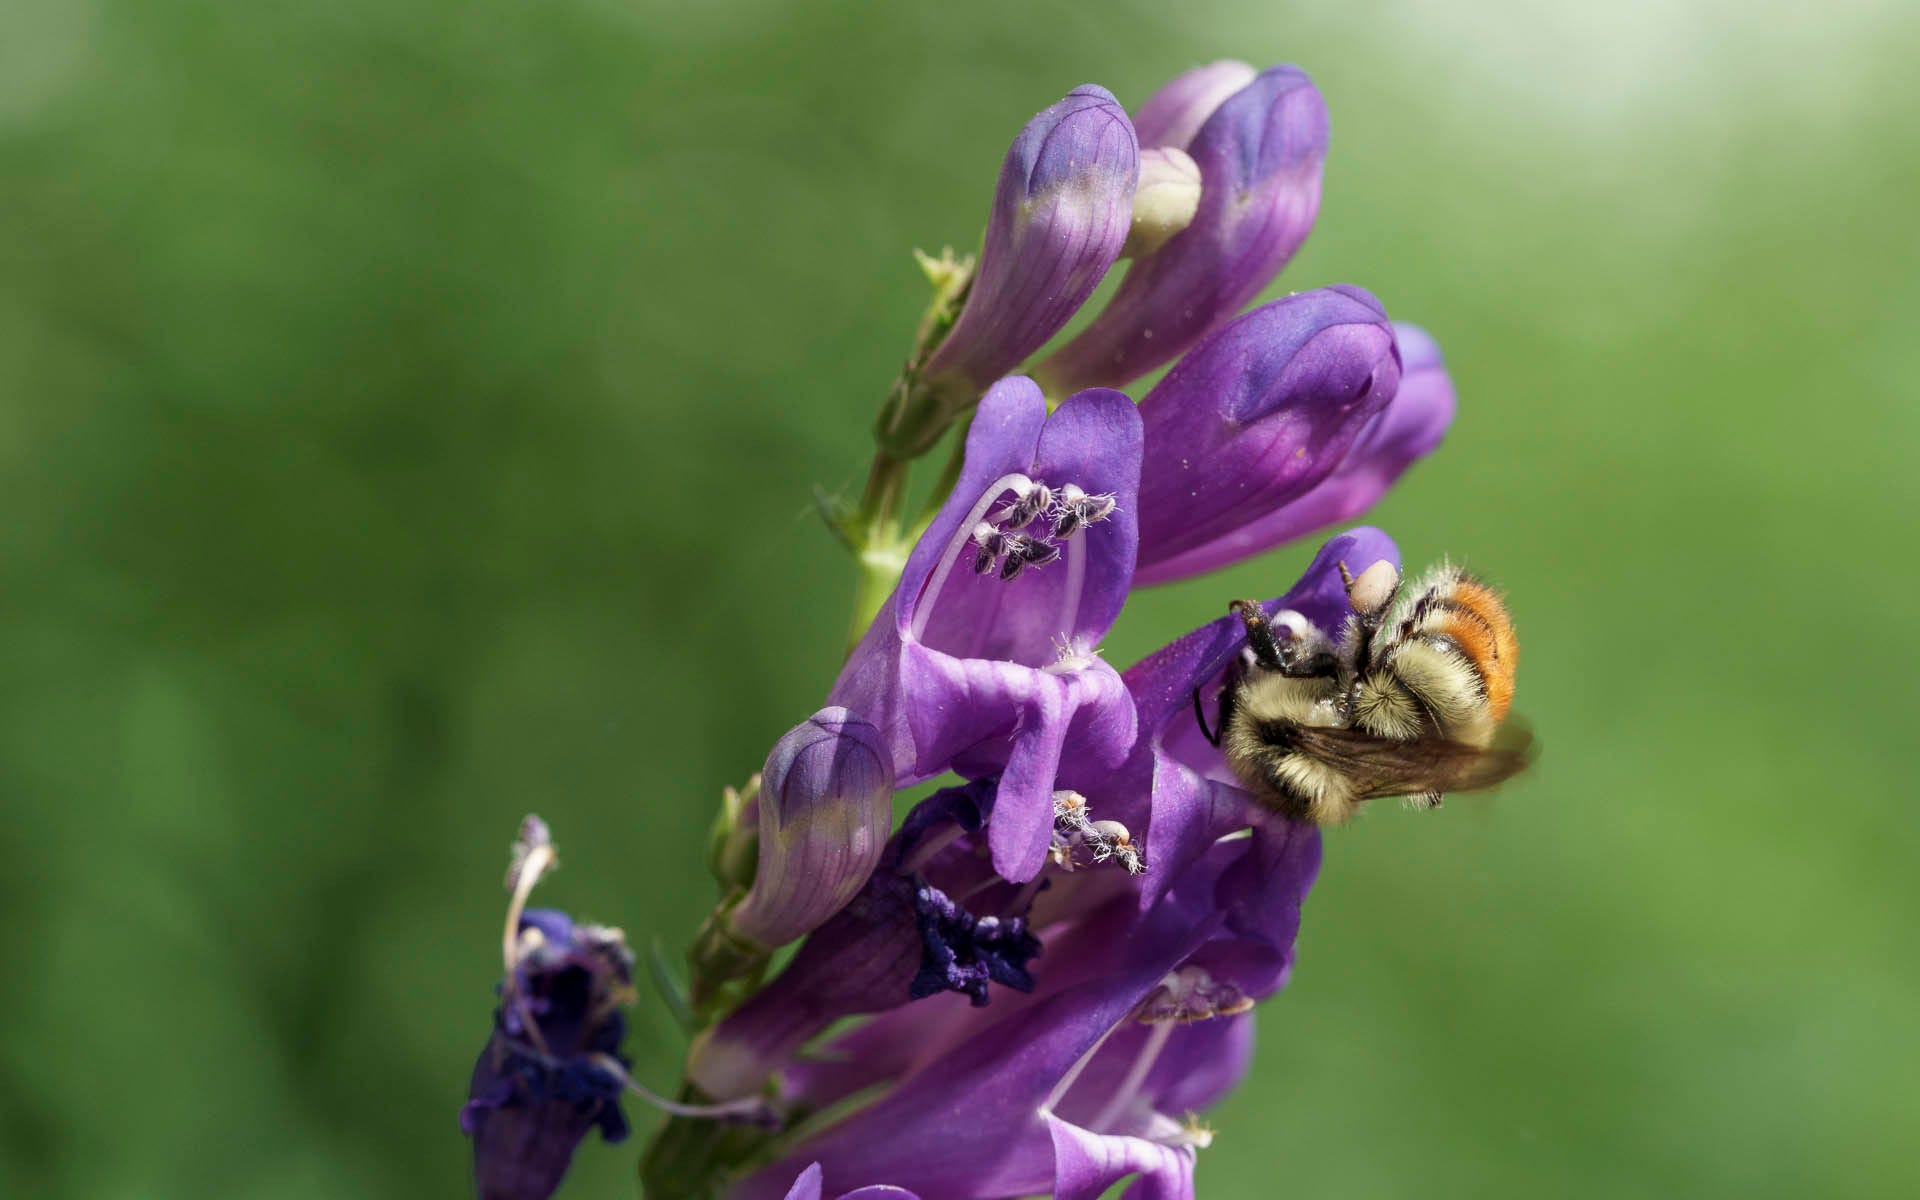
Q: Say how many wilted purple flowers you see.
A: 2